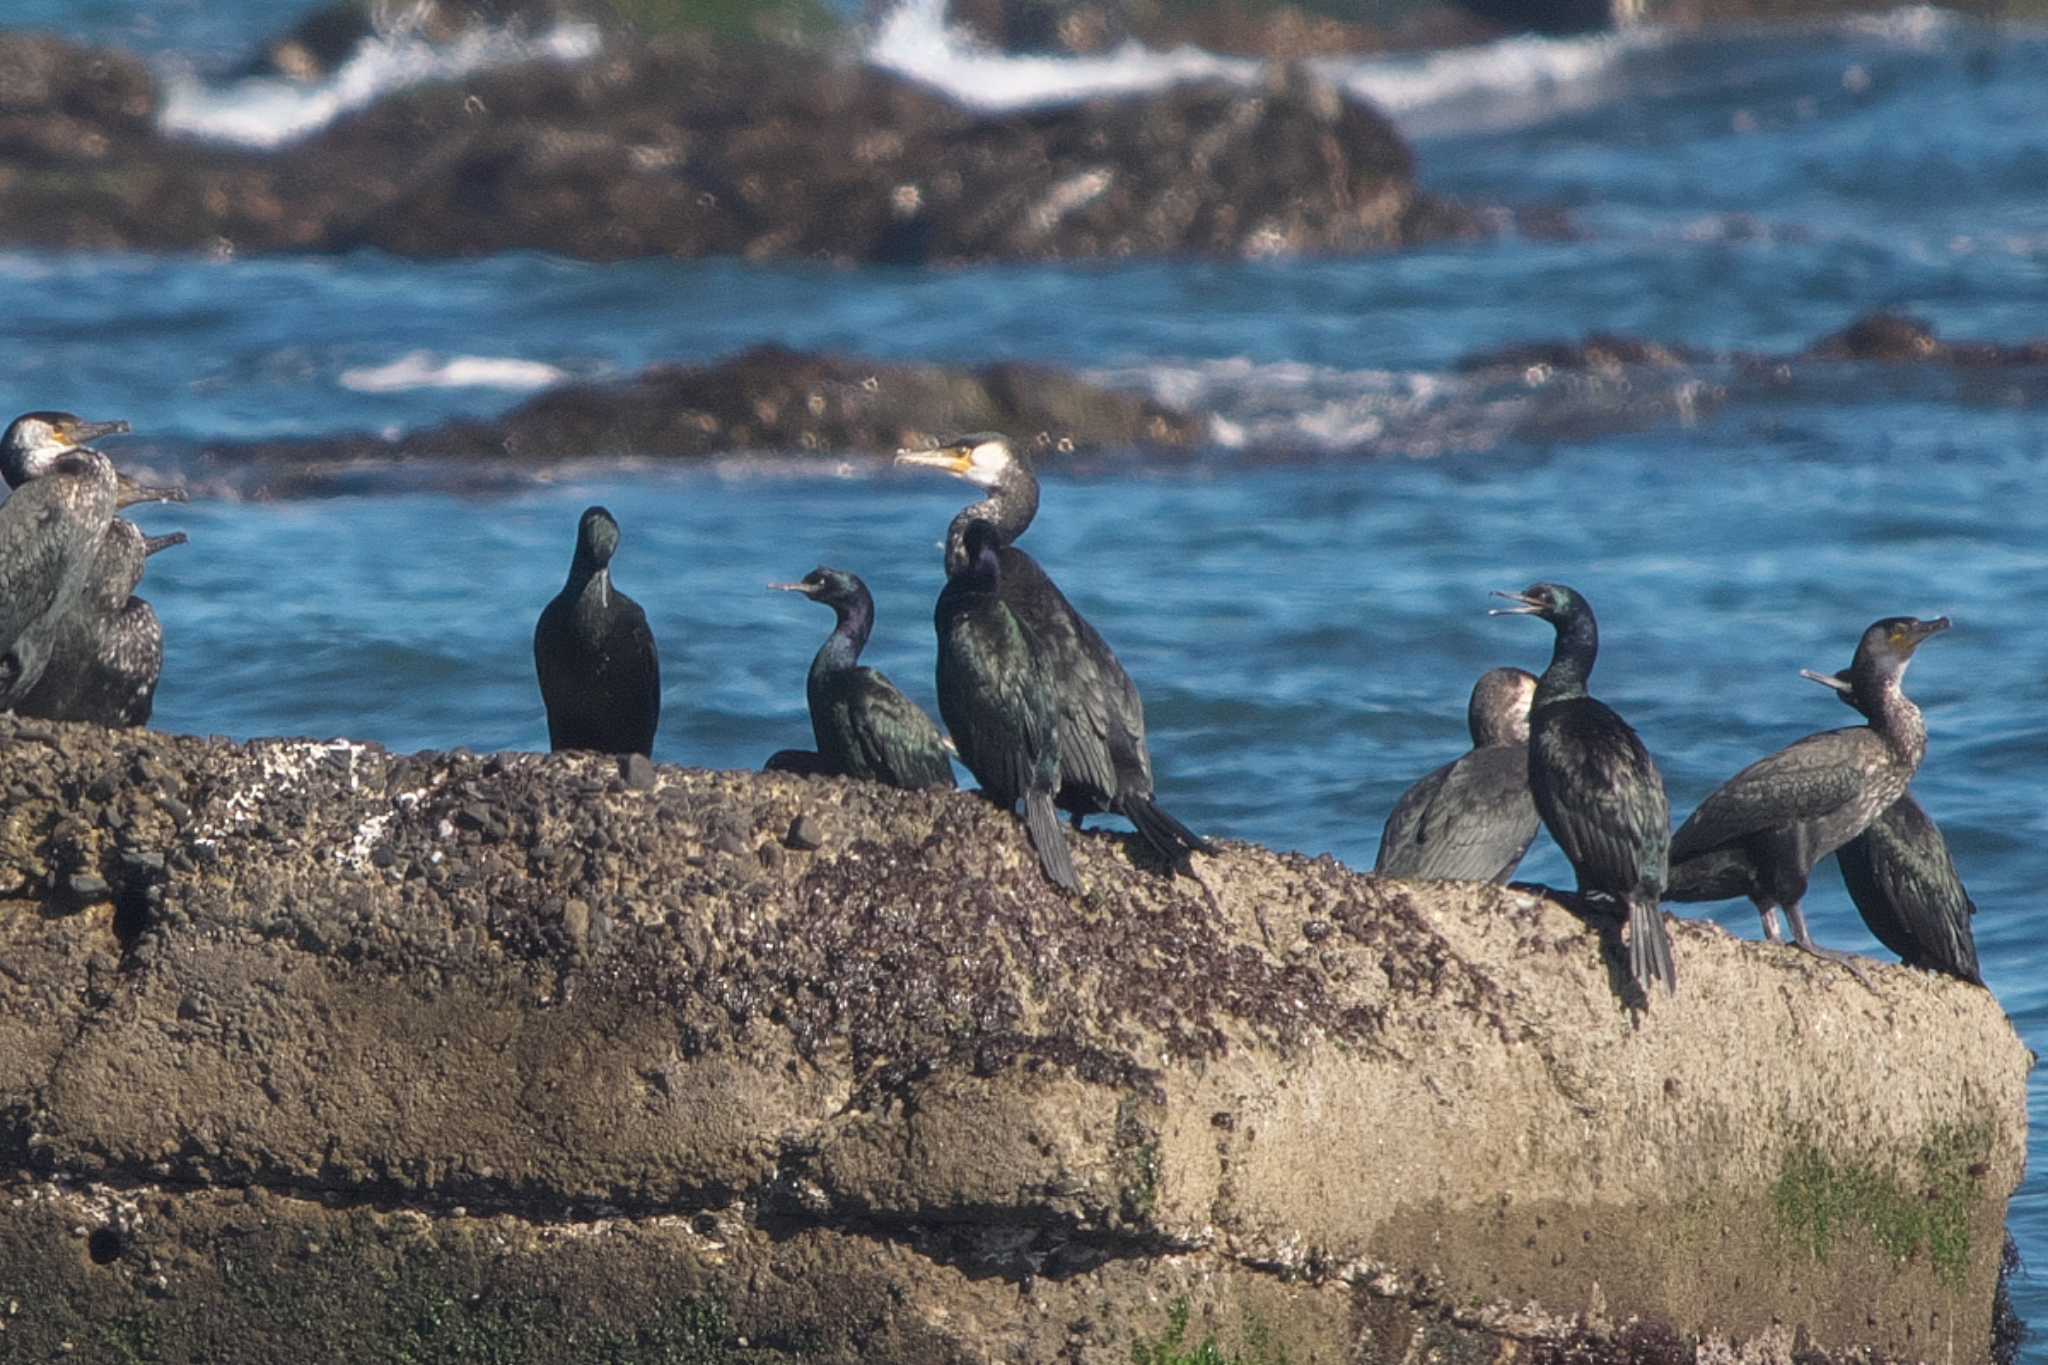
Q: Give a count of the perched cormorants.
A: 11